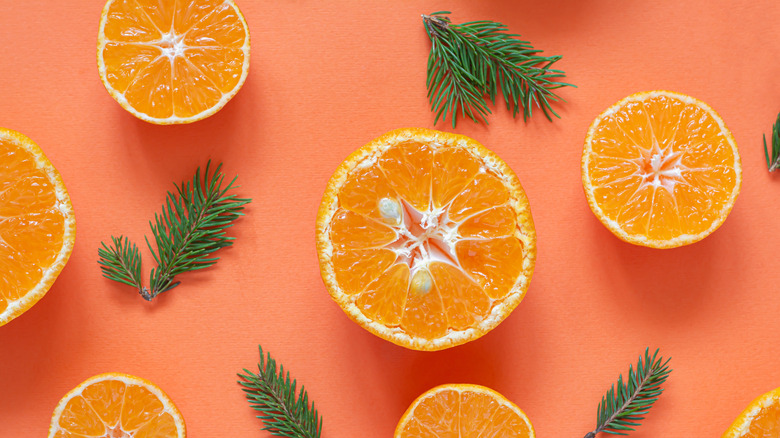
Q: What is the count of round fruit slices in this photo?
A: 7